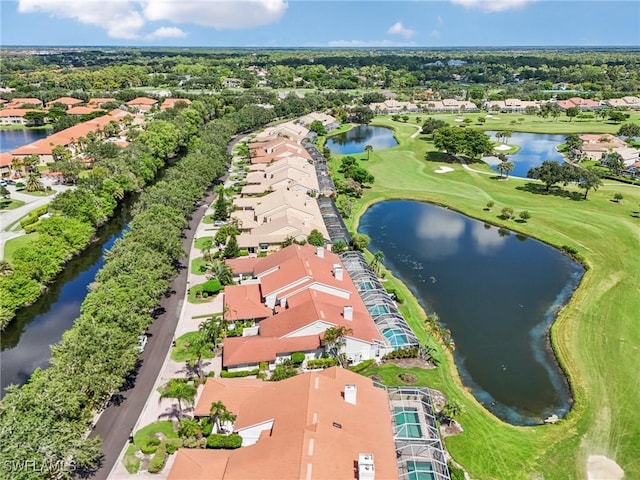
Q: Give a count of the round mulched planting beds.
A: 2